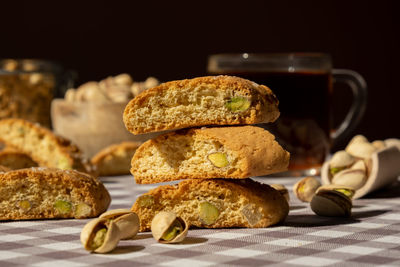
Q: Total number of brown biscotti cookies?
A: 7